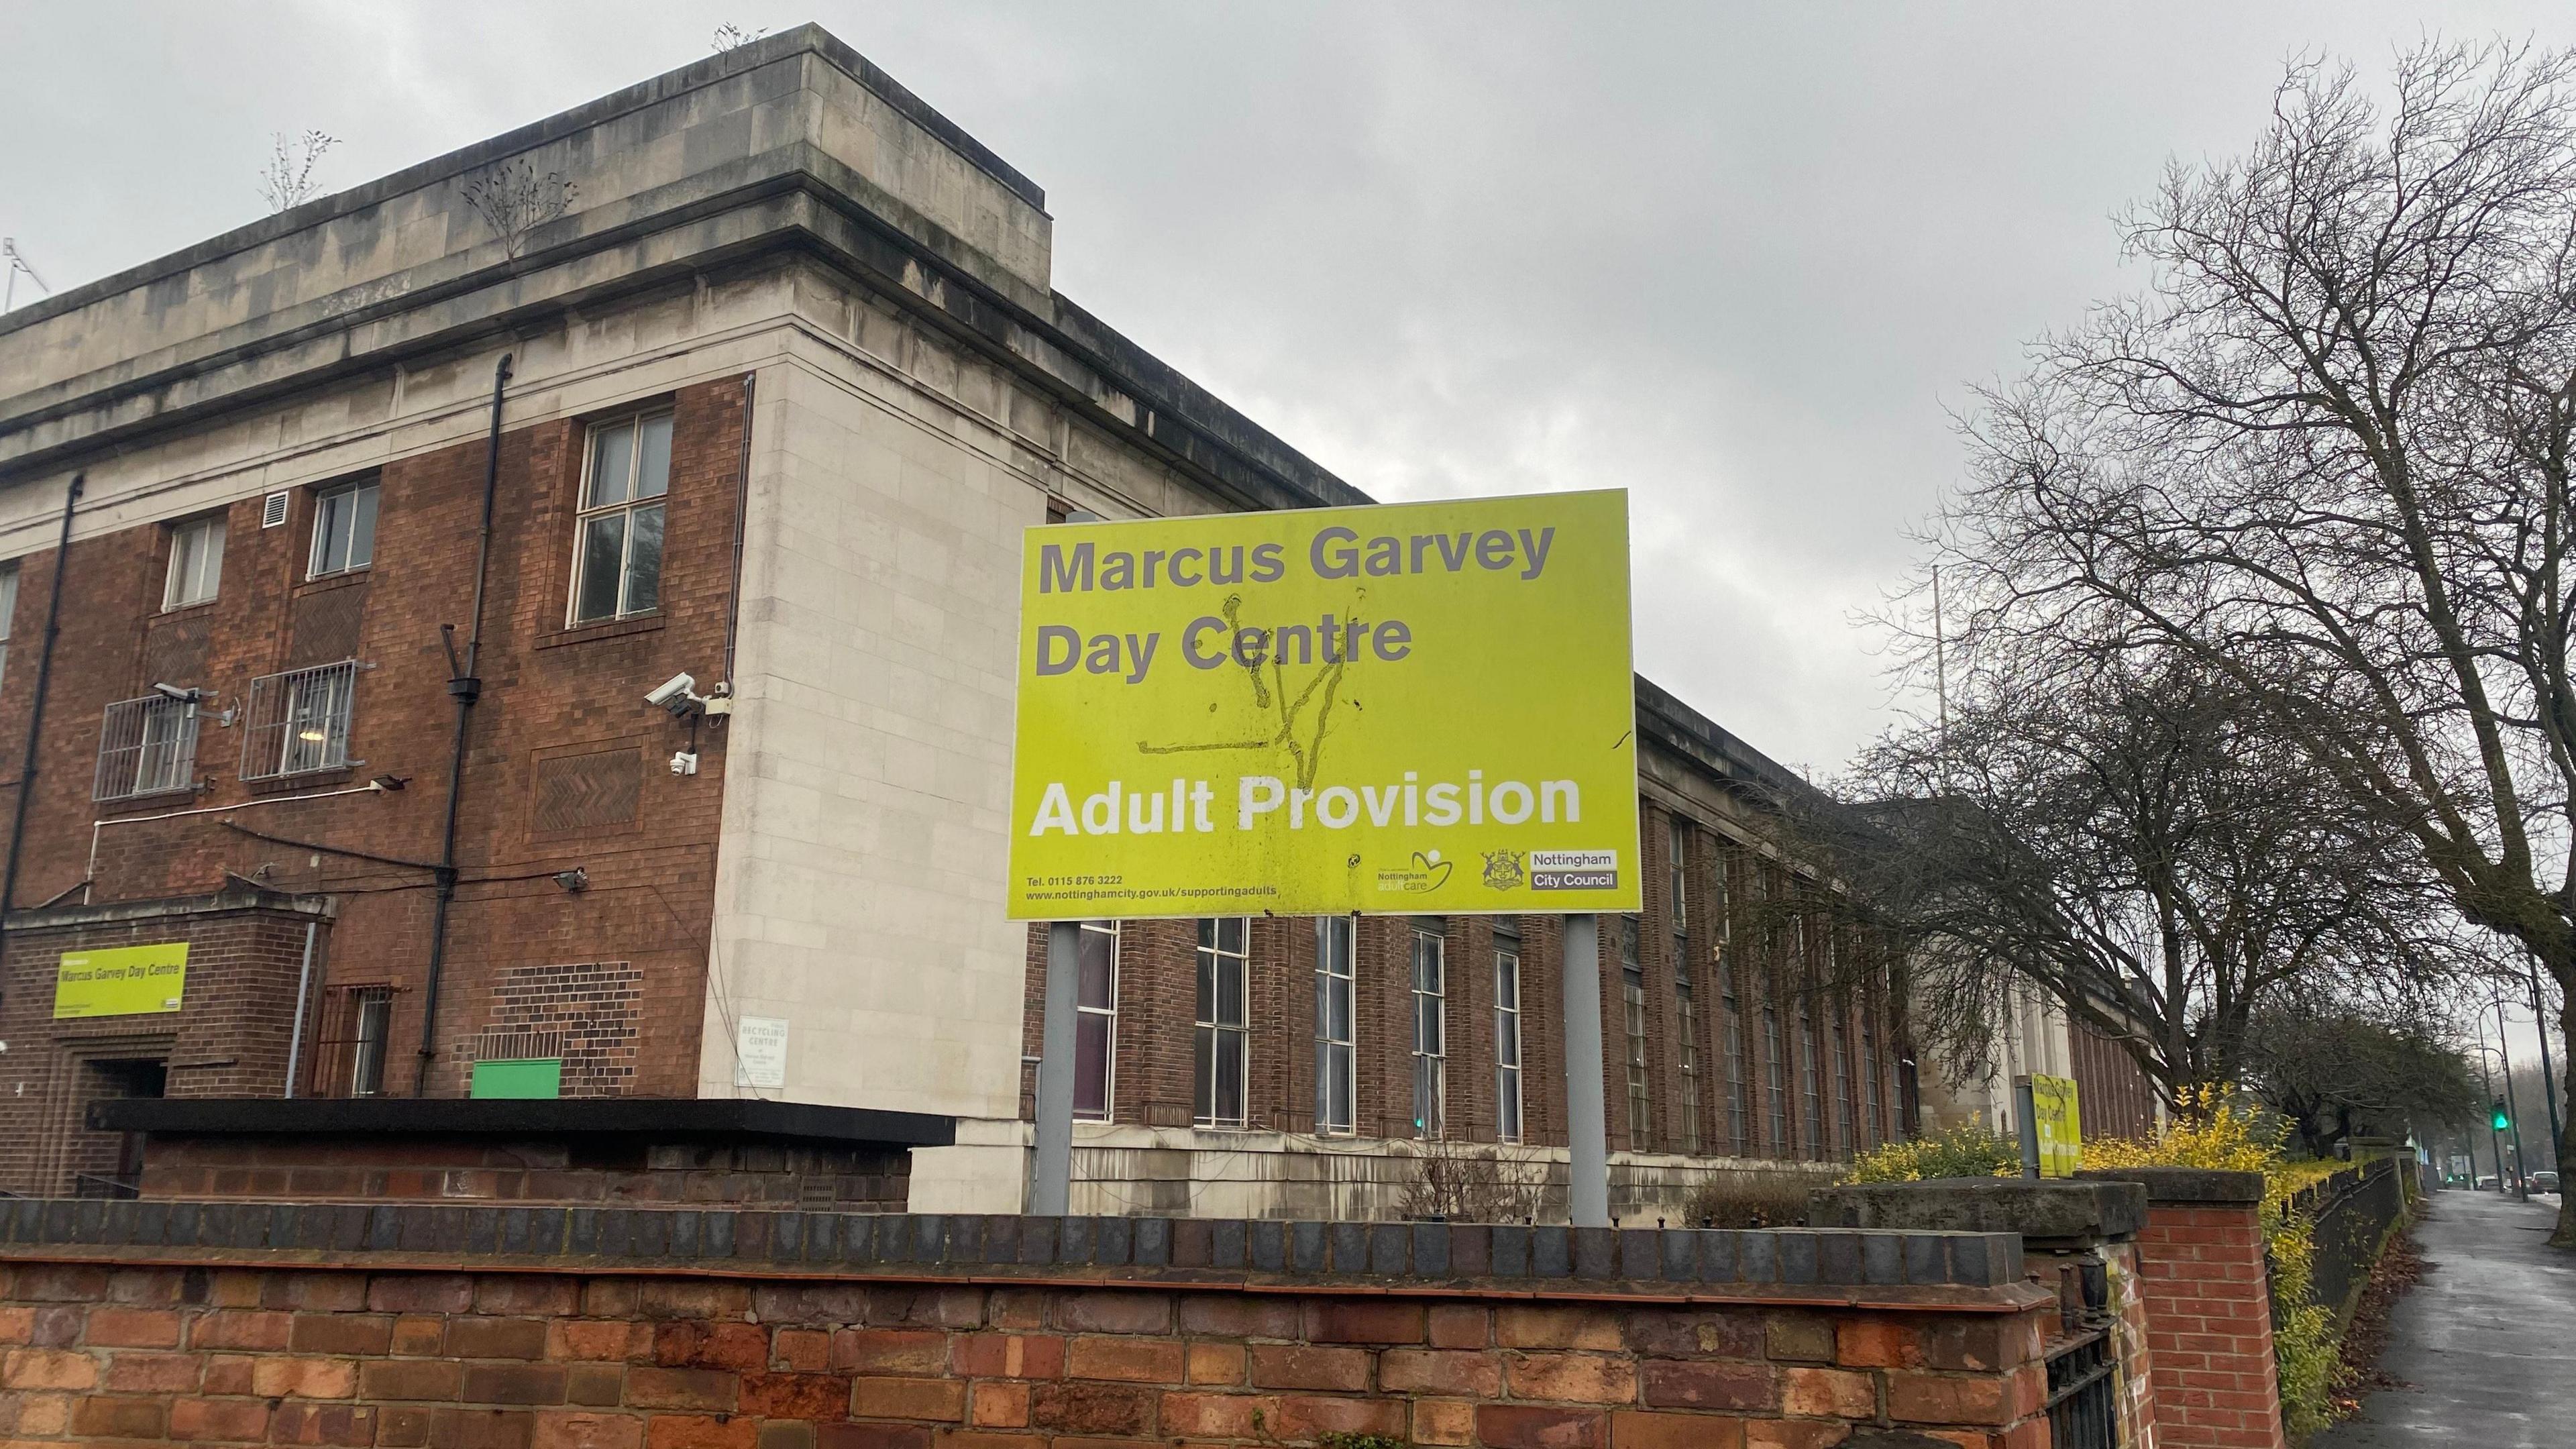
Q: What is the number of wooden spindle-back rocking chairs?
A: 0